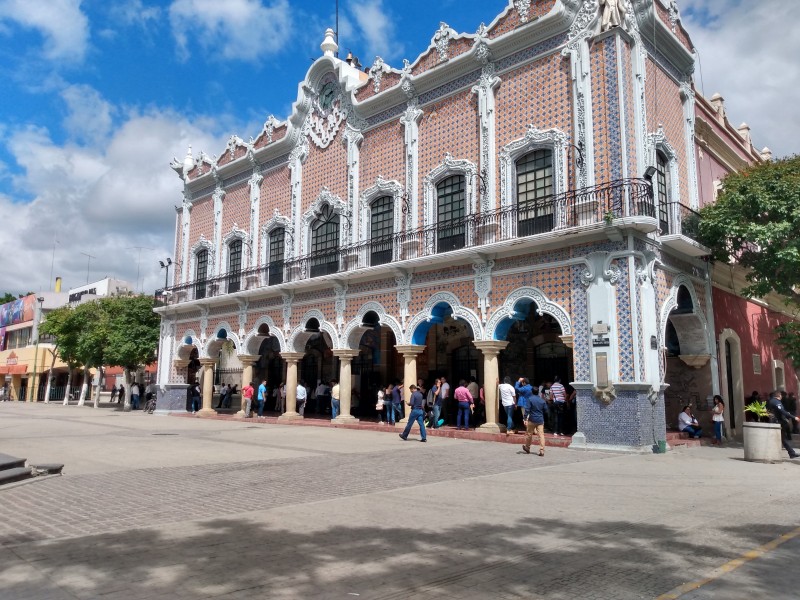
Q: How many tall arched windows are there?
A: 8